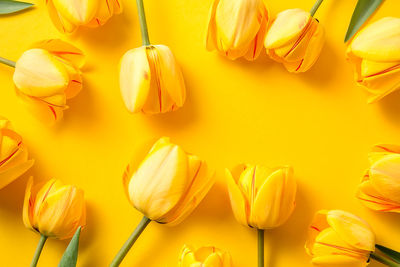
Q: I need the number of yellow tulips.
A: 13